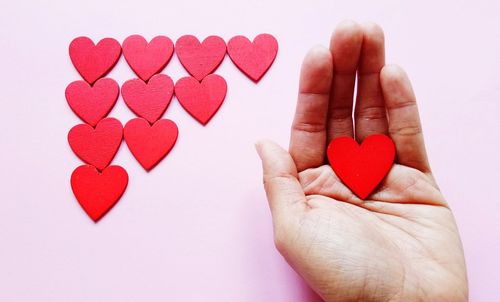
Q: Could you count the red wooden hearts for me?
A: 11